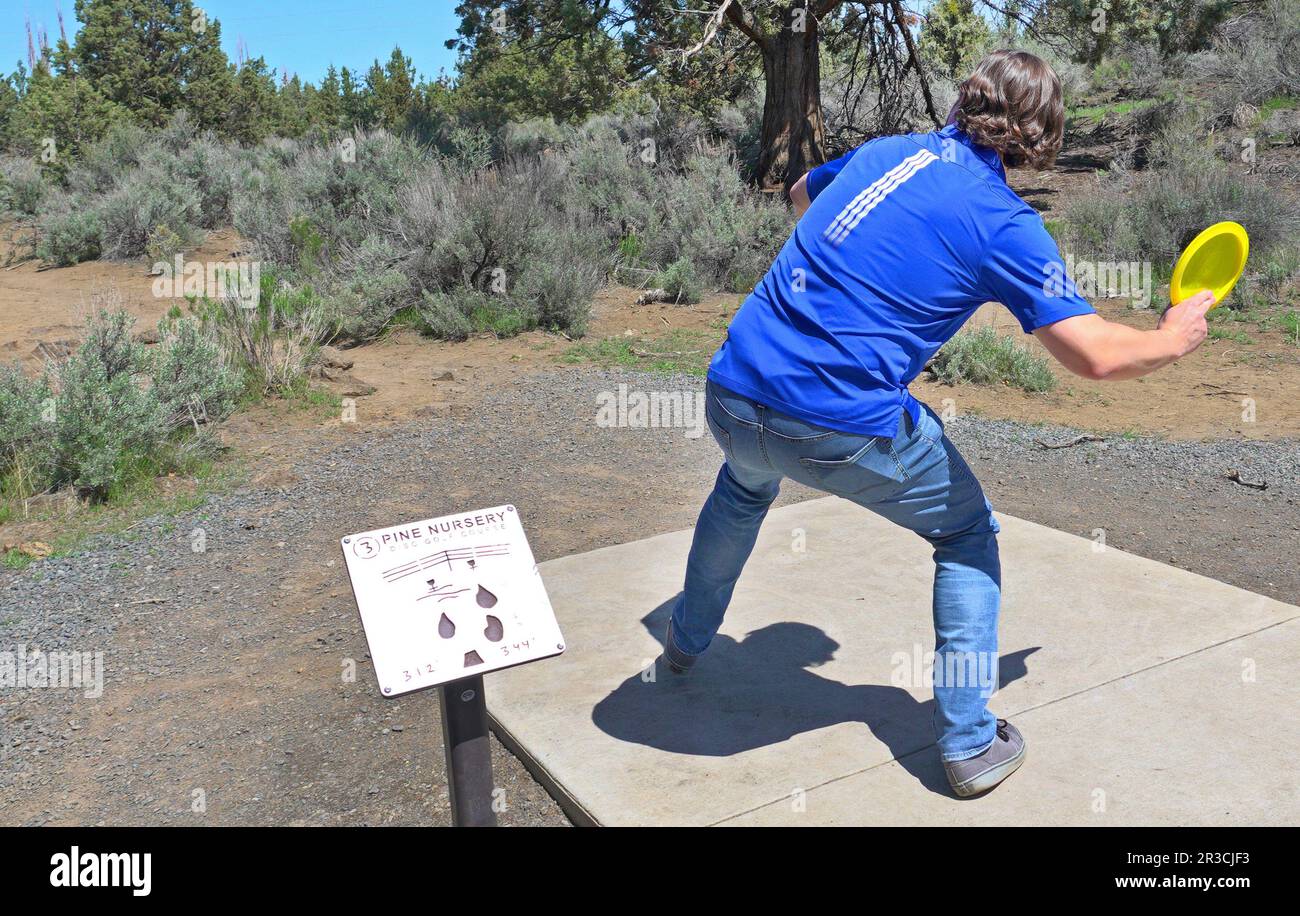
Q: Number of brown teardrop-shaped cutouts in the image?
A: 3